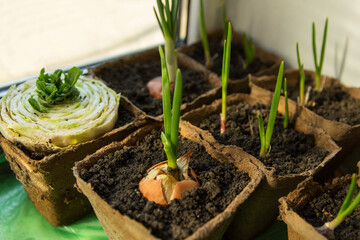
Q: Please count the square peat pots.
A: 7